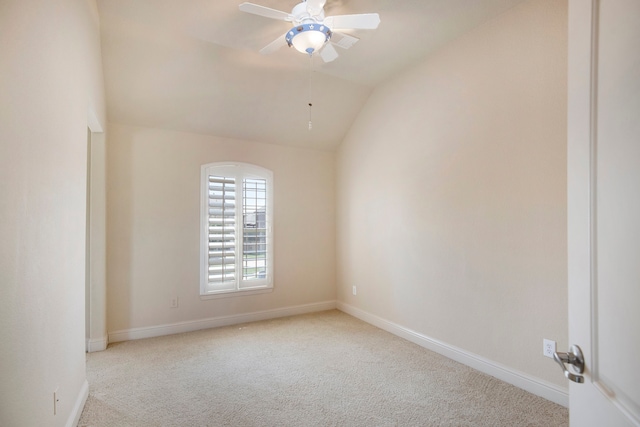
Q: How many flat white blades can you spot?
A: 5